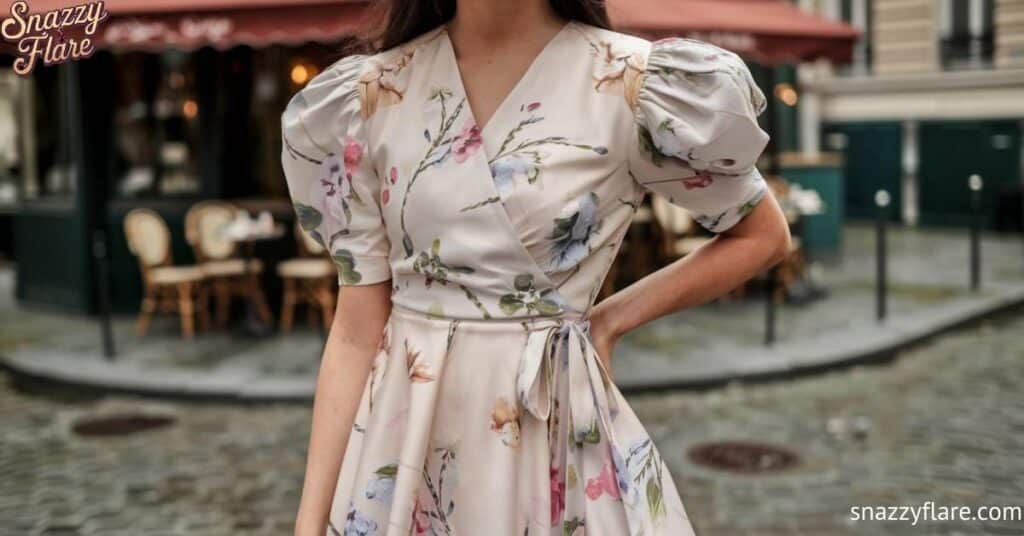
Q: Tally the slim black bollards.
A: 4